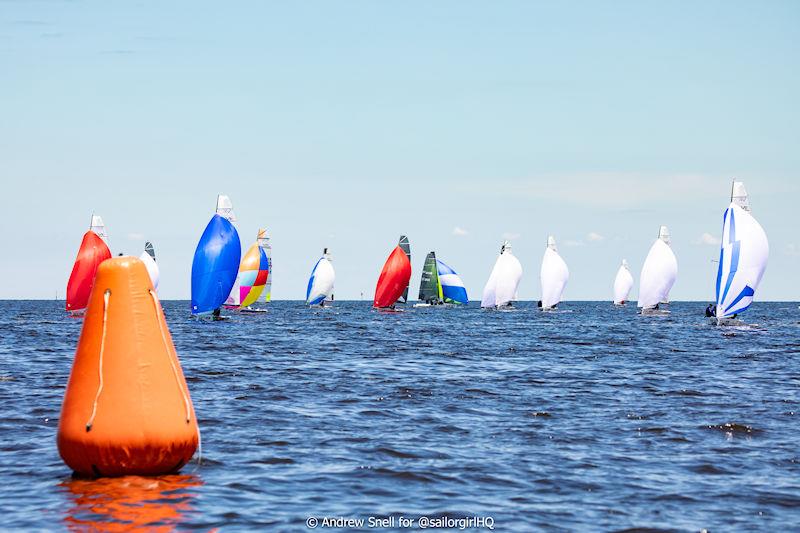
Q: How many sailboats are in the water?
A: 12